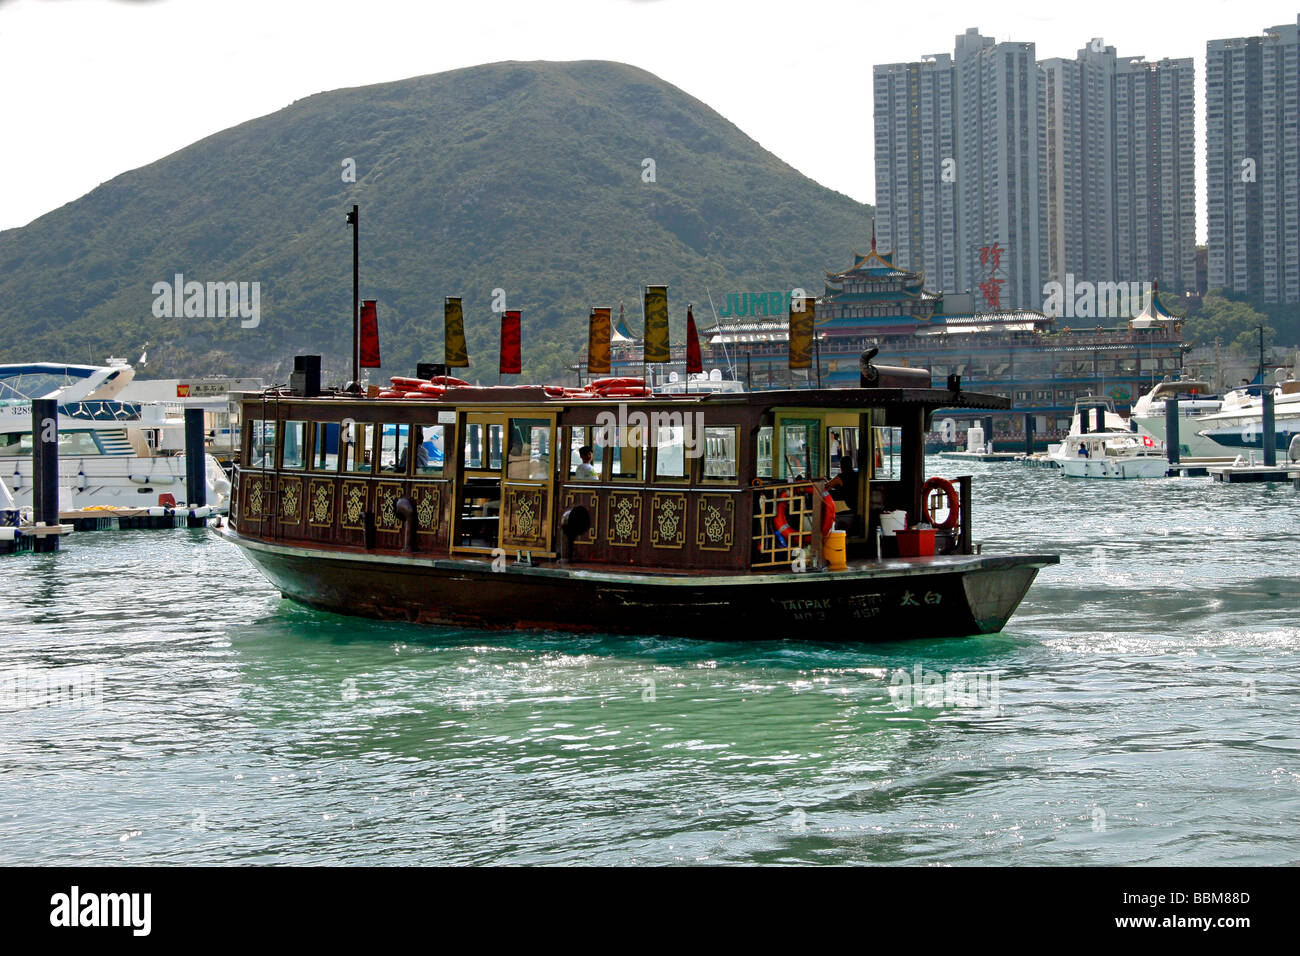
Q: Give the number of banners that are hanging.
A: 7